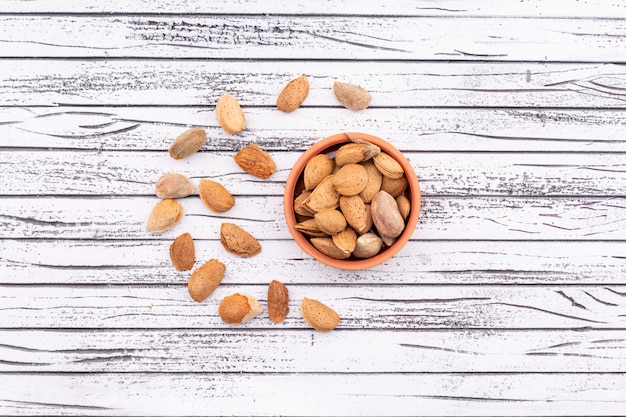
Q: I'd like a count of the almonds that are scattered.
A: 14